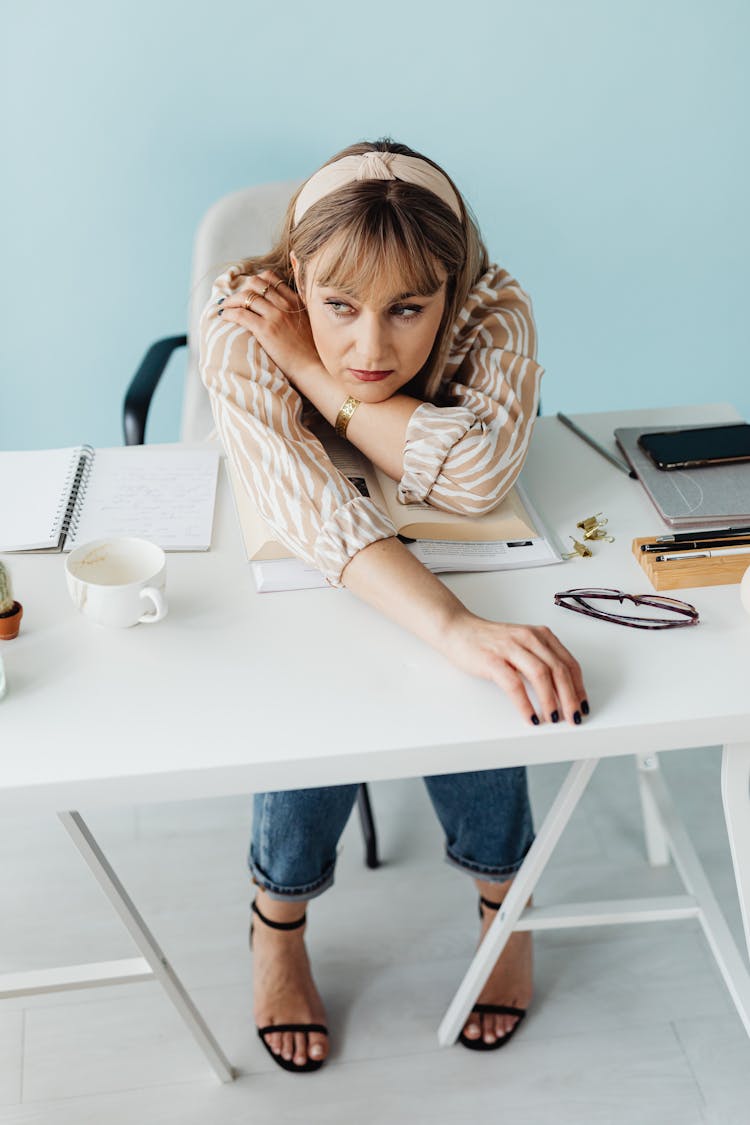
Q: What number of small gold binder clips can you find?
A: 3